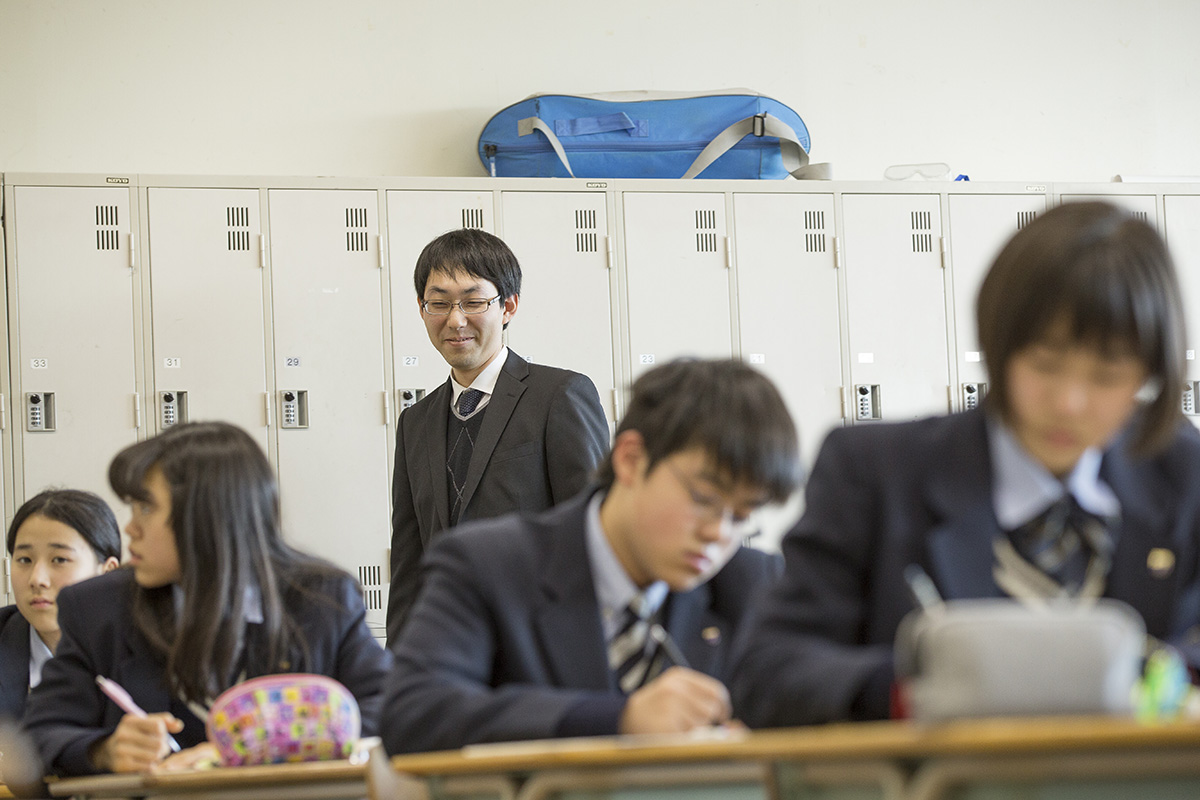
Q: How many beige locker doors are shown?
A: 11